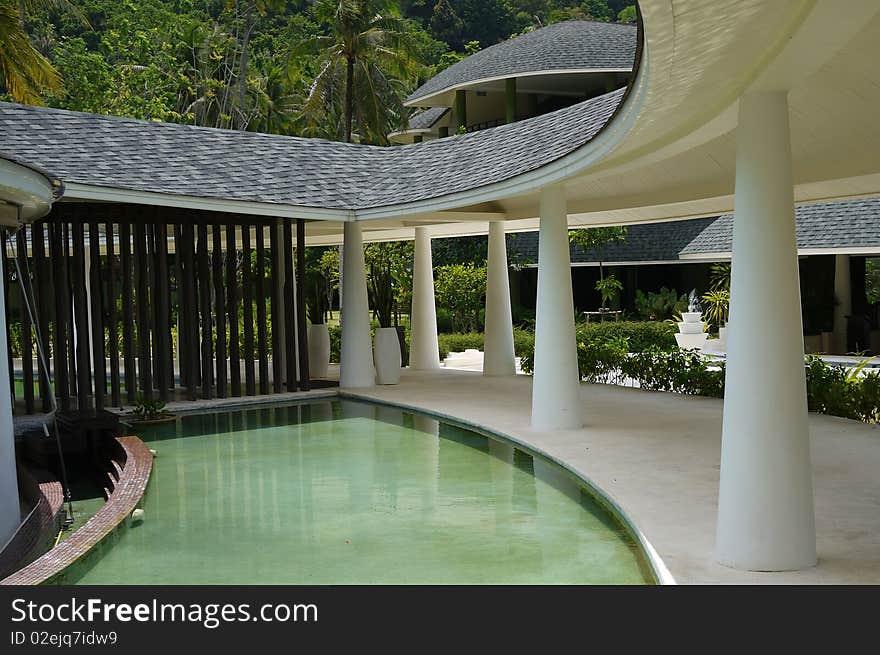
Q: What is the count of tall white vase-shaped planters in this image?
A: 2